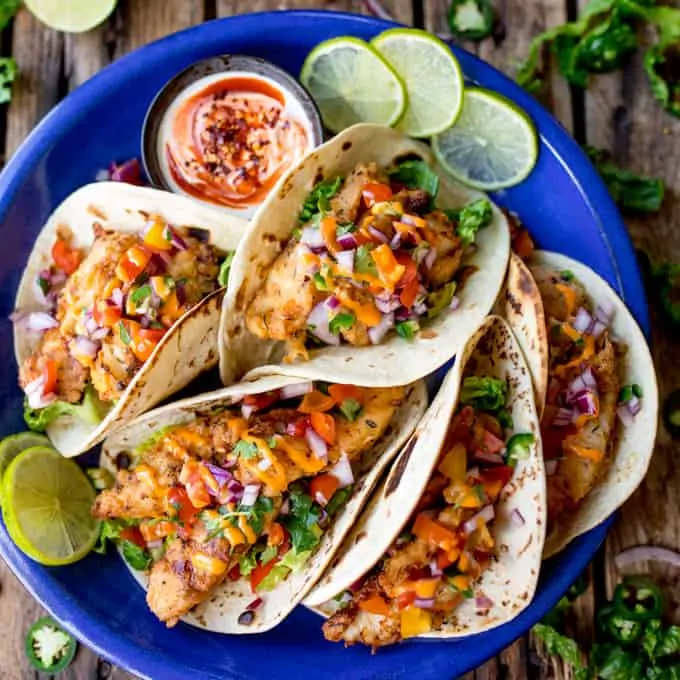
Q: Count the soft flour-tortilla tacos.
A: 5